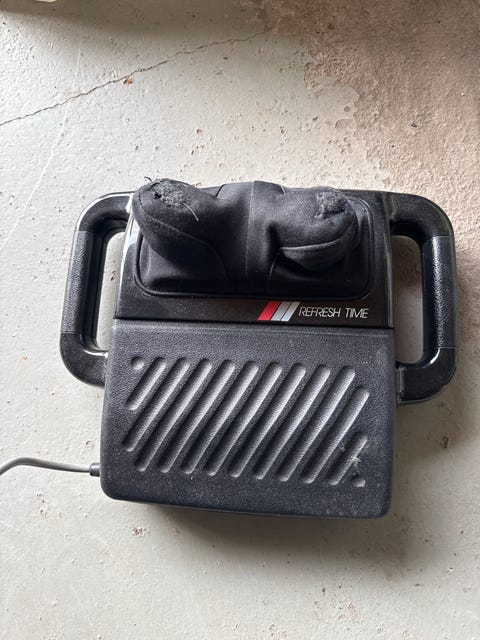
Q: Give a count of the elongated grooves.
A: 11